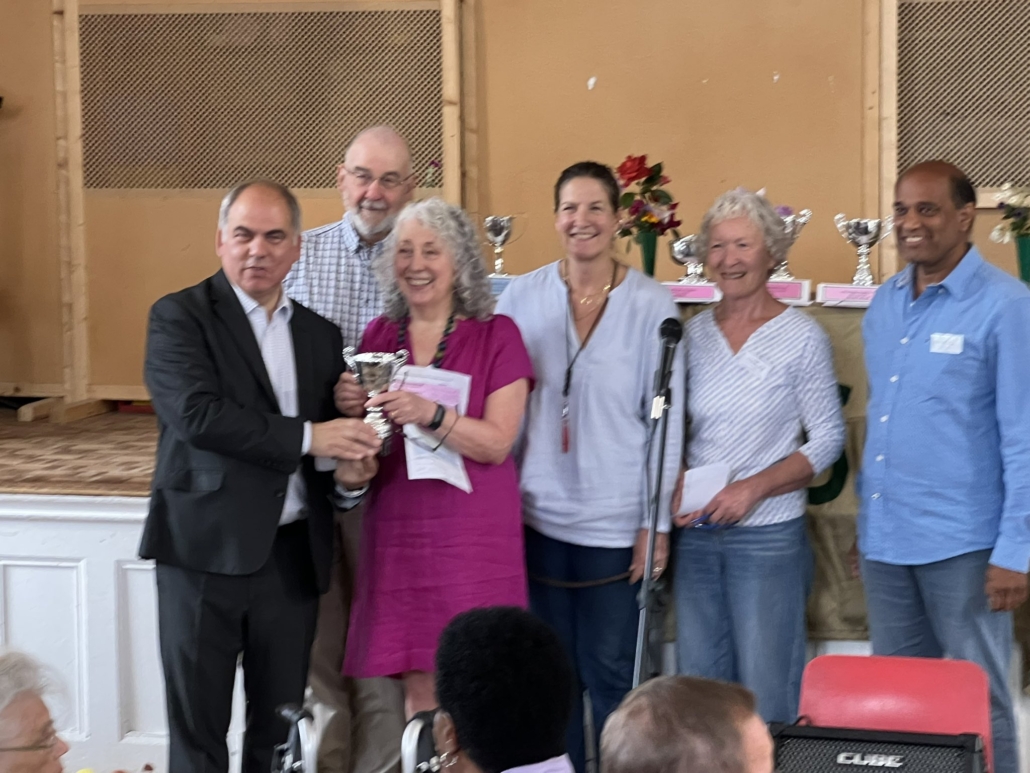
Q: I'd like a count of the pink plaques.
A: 3